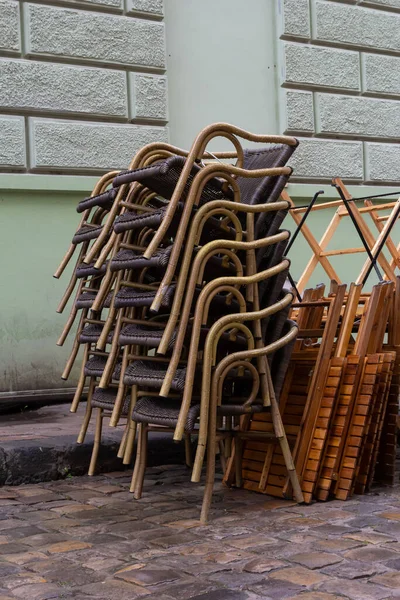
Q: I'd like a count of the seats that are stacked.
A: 14